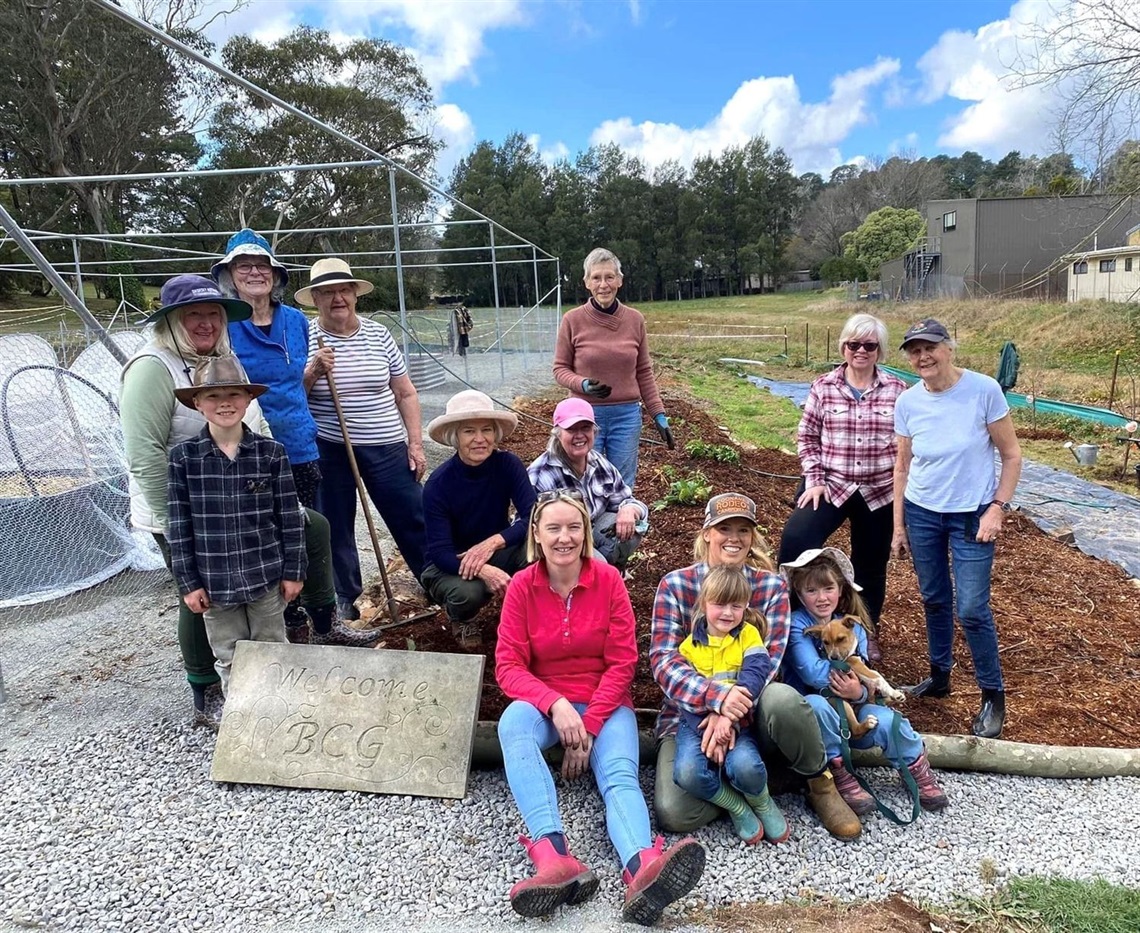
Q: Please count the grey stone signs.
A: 1